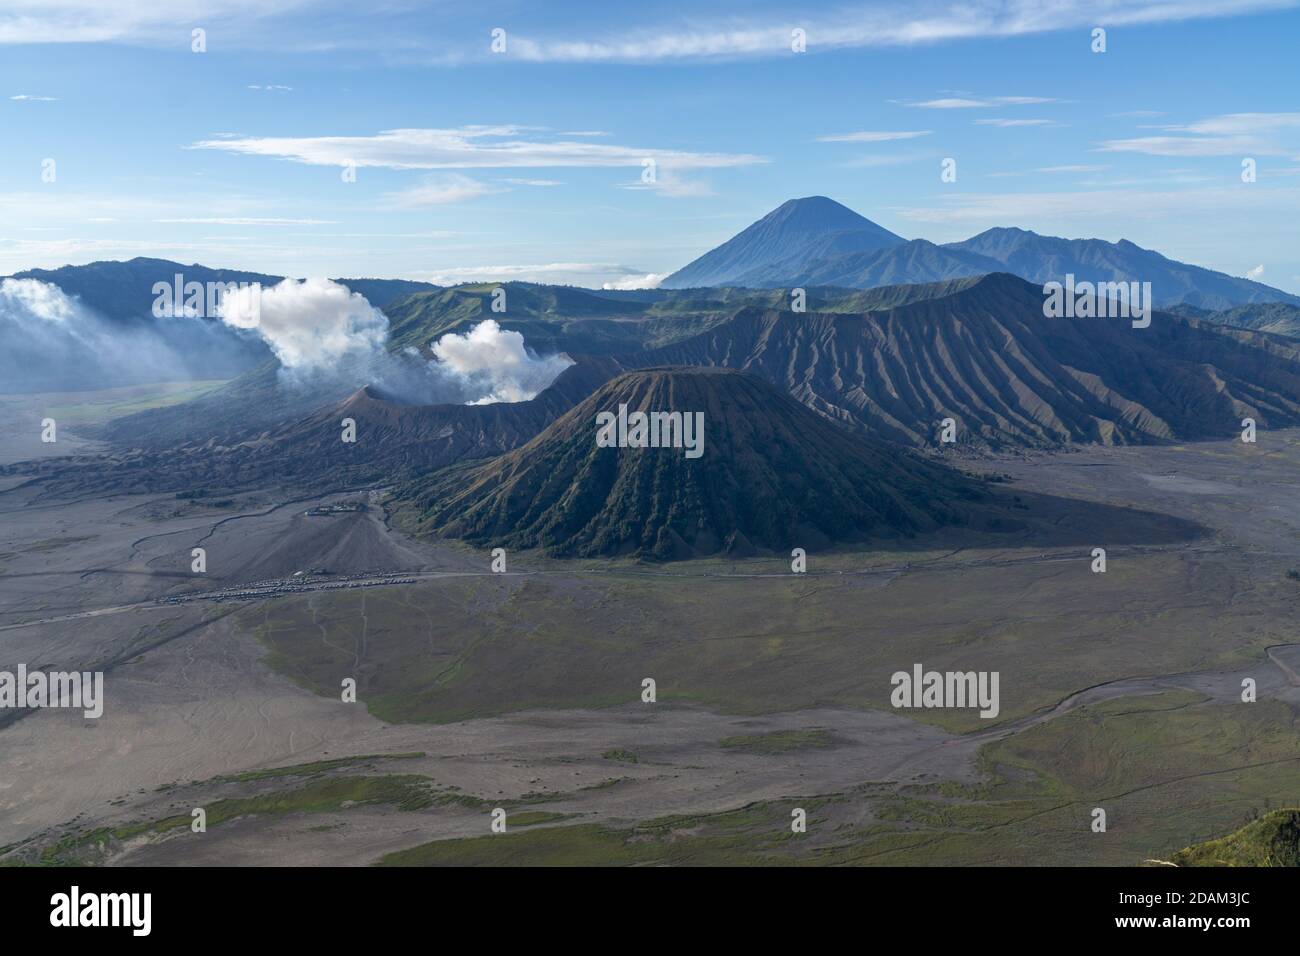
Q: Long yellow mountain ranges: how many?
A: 0